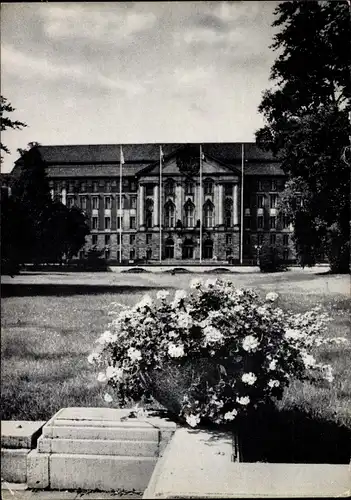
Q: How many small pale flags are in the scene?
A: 3